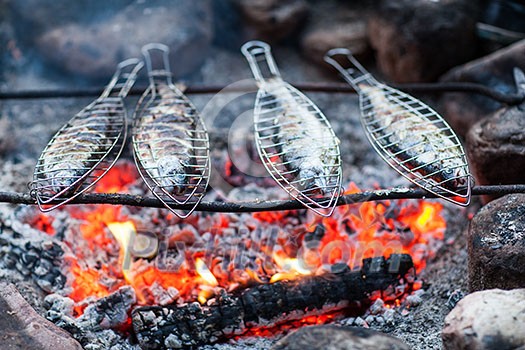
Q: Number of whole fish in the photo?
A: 4